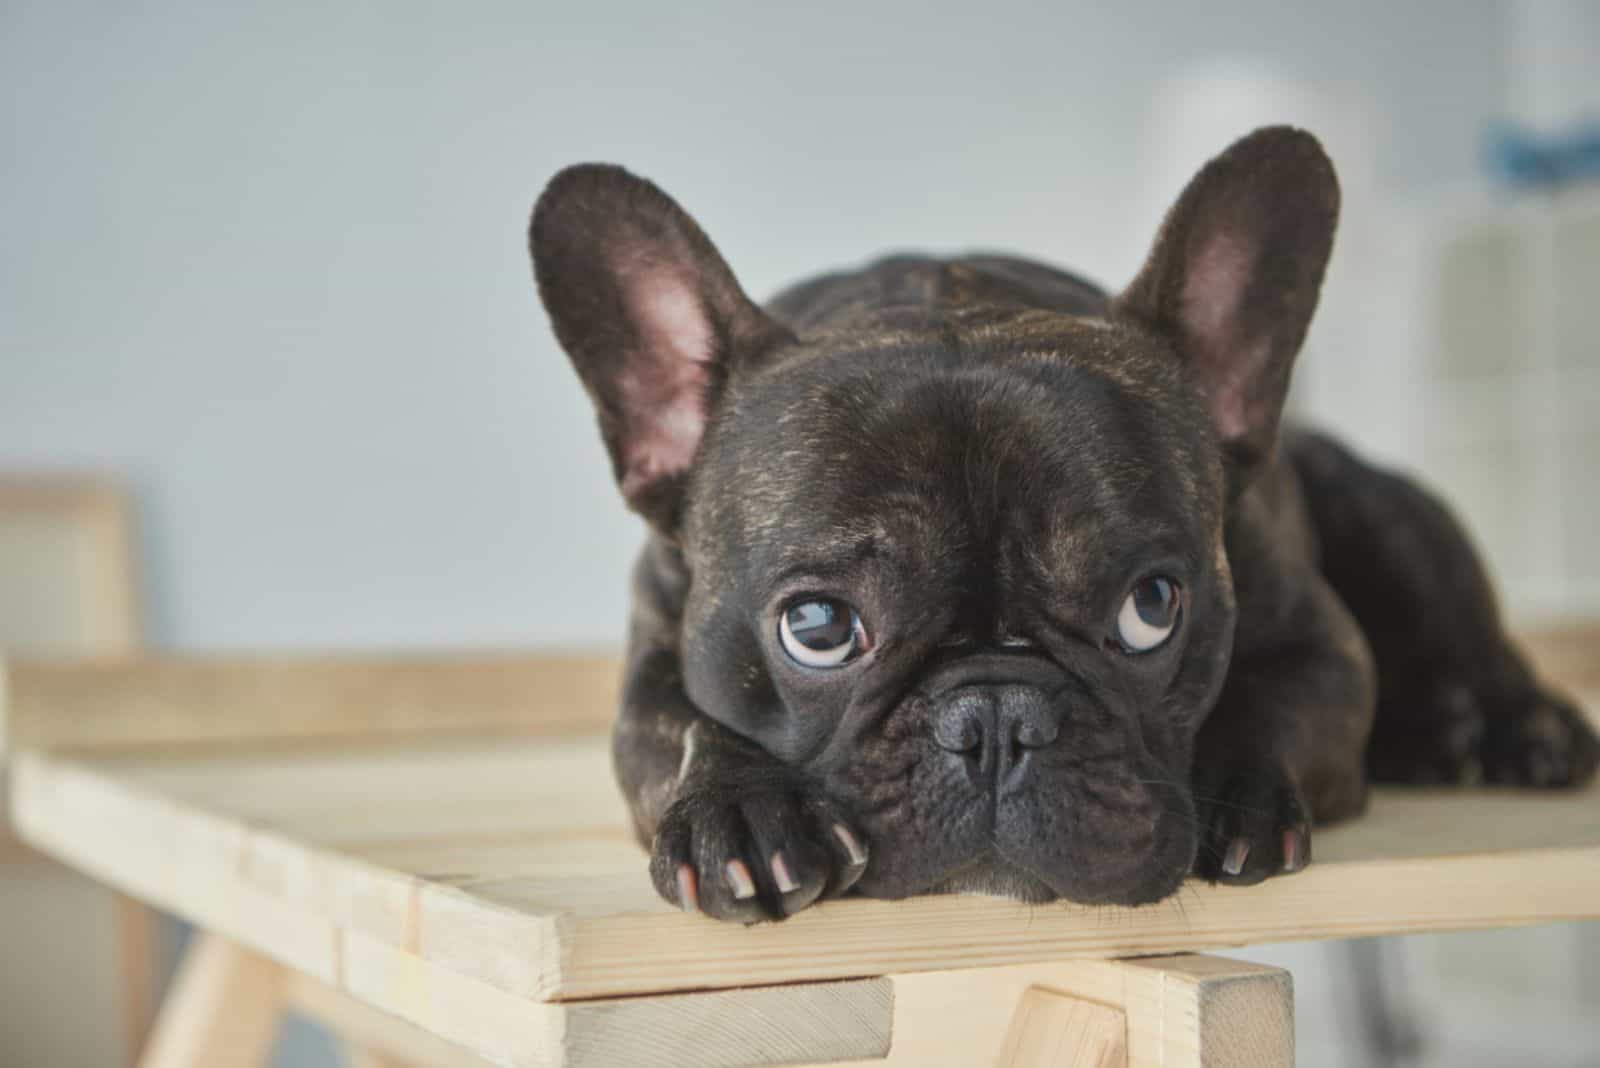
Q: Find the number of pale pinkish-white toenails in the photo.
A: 6